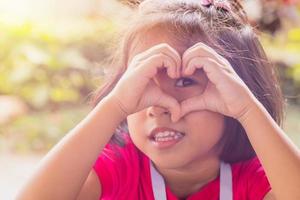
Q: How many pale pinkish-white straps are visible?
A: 2